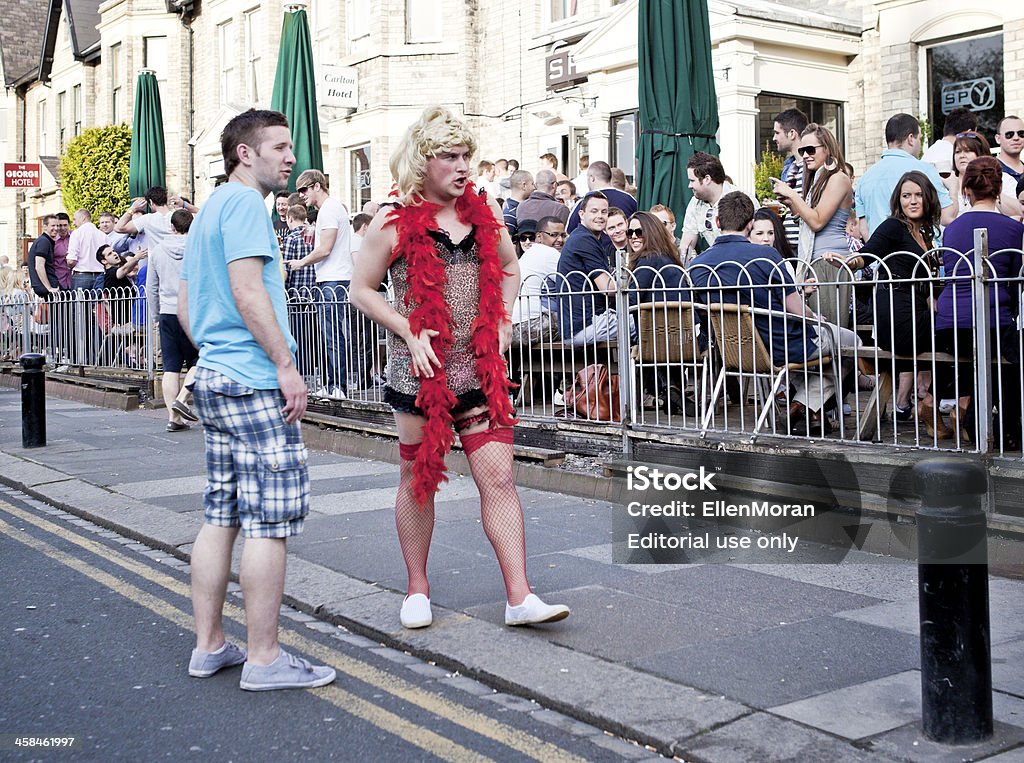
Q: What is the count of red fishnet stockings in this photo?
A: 2